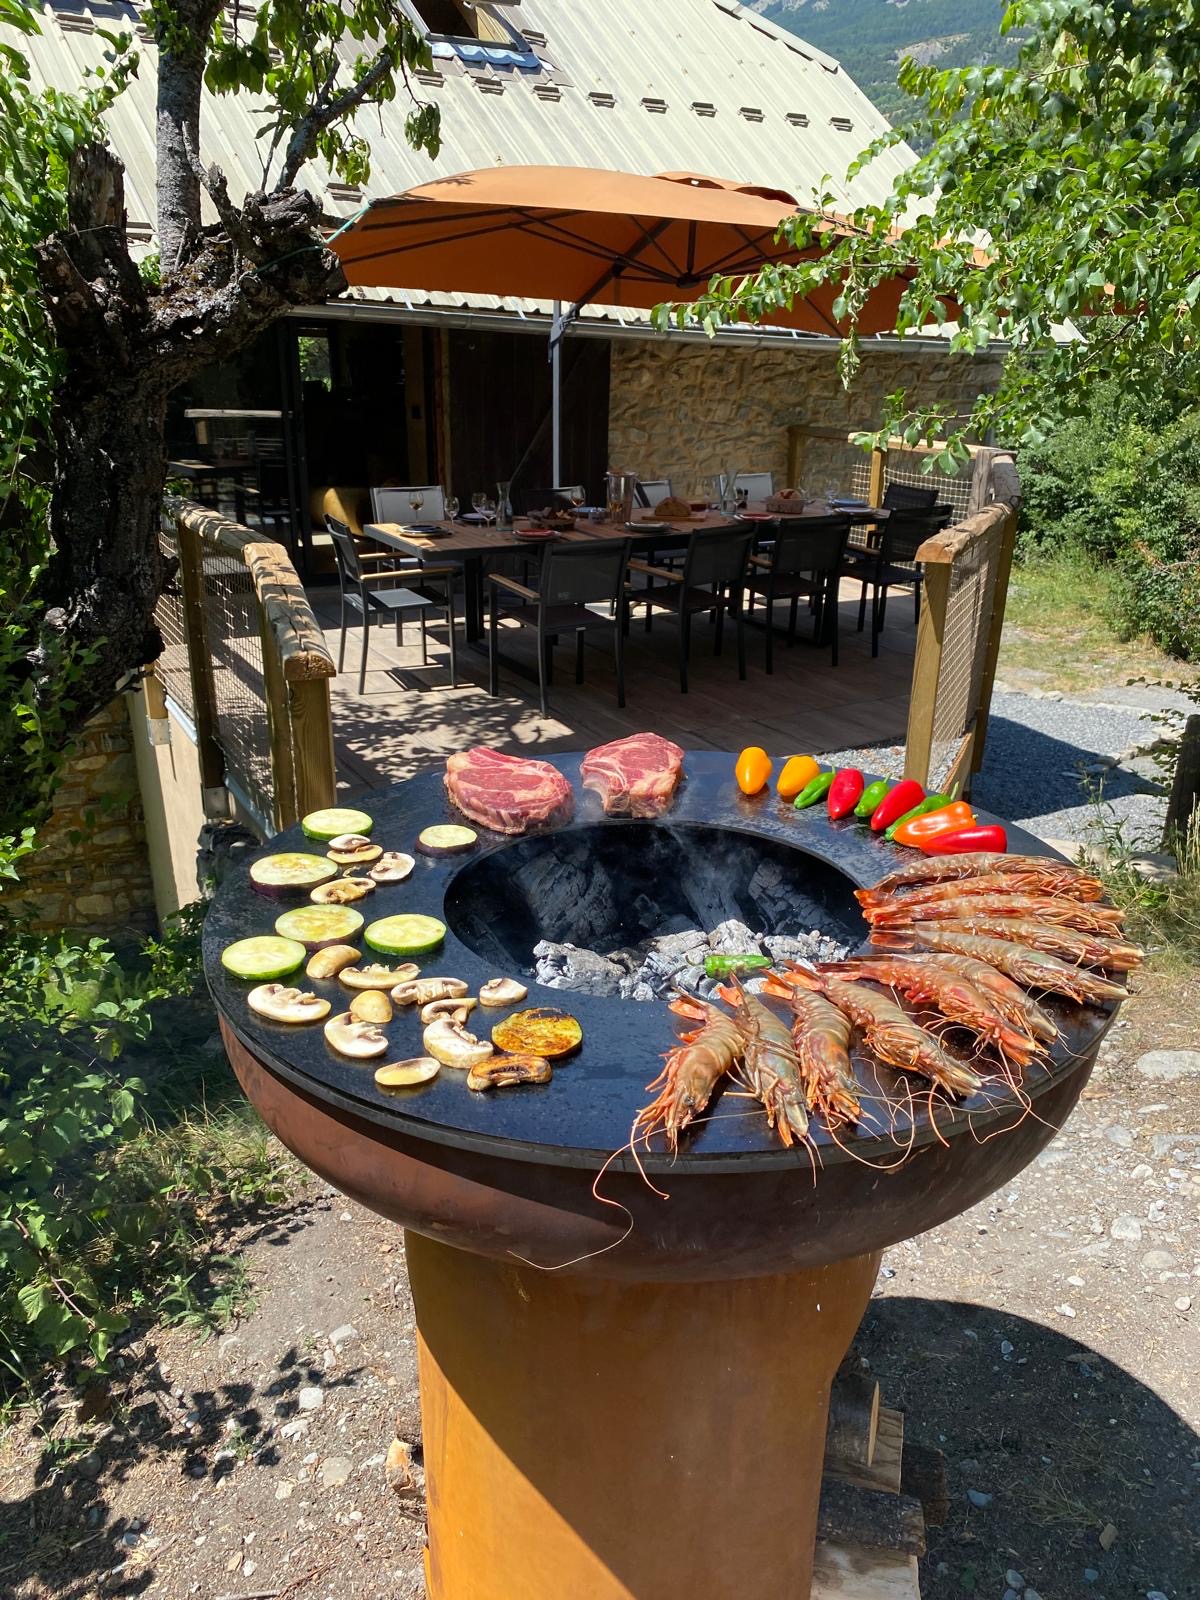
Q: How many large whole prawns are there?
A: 11